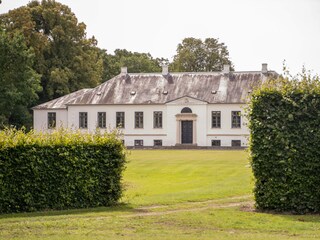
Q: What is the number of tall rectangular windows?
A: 8